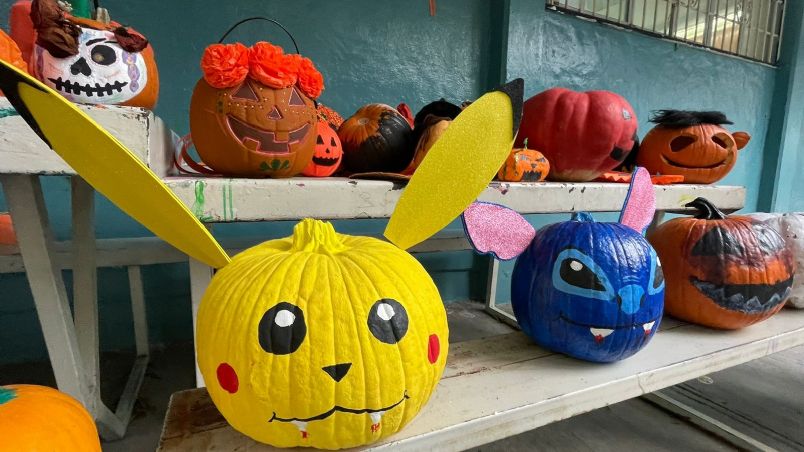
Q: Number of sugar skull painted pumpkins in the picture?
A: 1